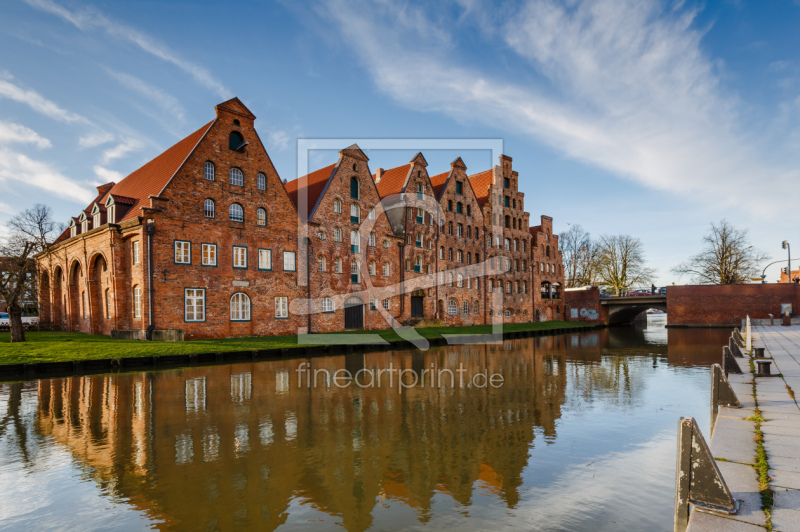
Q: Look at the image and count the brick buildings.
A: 6